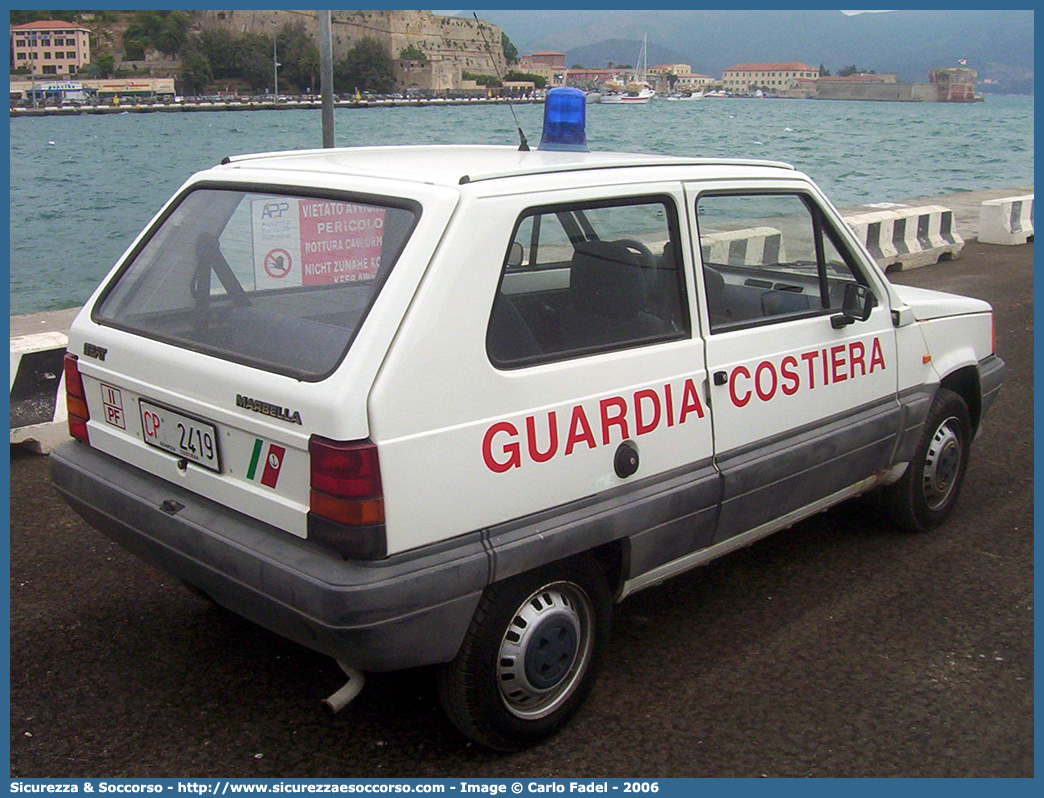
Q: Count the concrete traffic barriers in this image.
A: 4